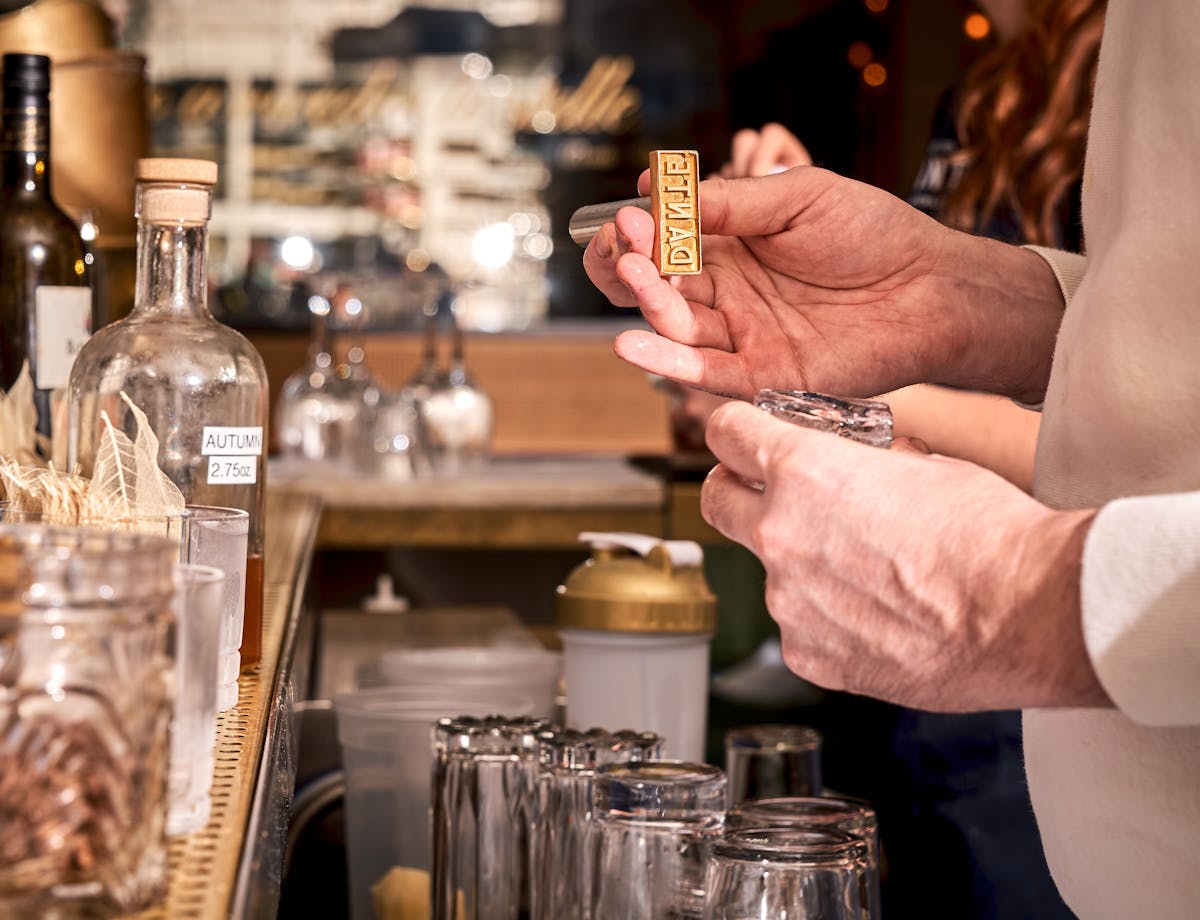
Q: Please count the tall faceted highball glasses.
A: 2